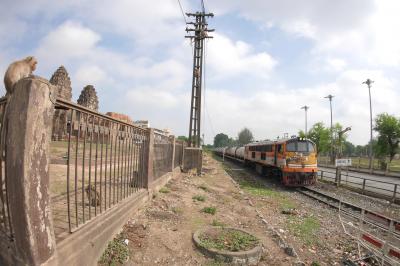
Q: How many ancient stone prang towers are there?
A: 2